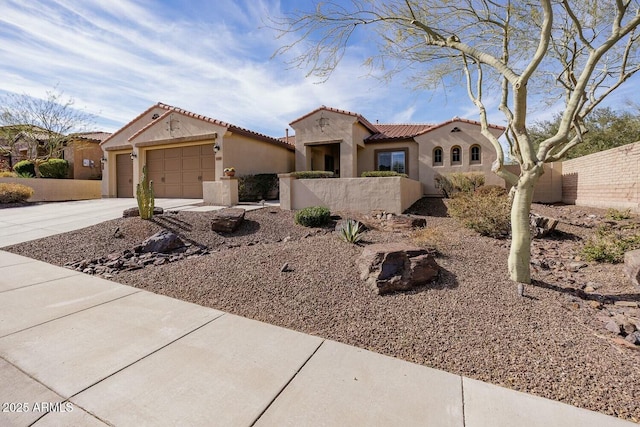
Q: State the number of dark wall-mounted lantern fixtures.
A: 3